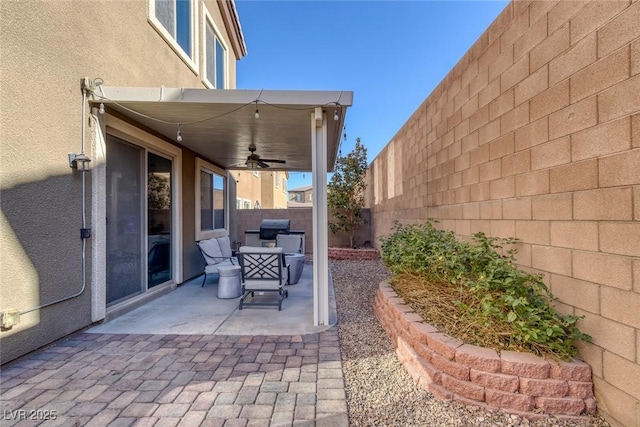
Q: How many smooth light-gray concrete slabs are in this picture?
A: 1